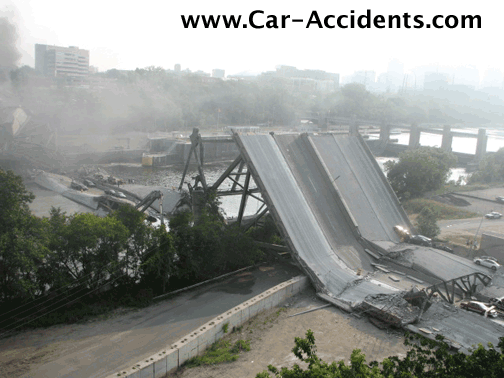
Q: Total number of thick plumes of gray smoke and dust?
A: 1